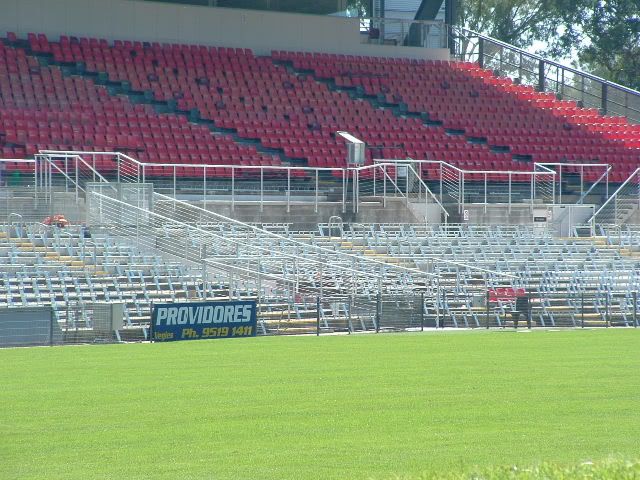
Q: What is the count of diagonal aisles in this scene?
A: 2